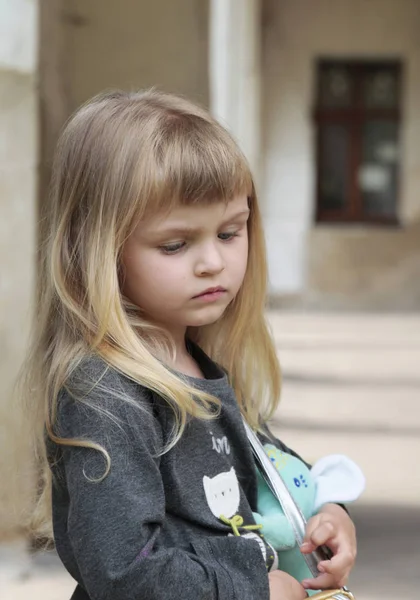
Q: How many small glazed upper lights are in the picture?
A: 2